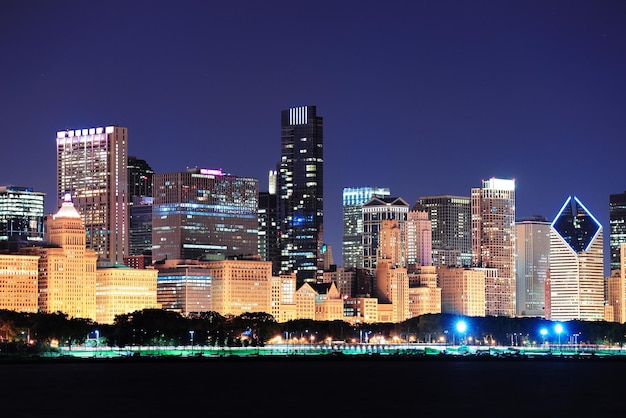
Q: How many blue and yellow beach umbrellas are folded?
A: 0